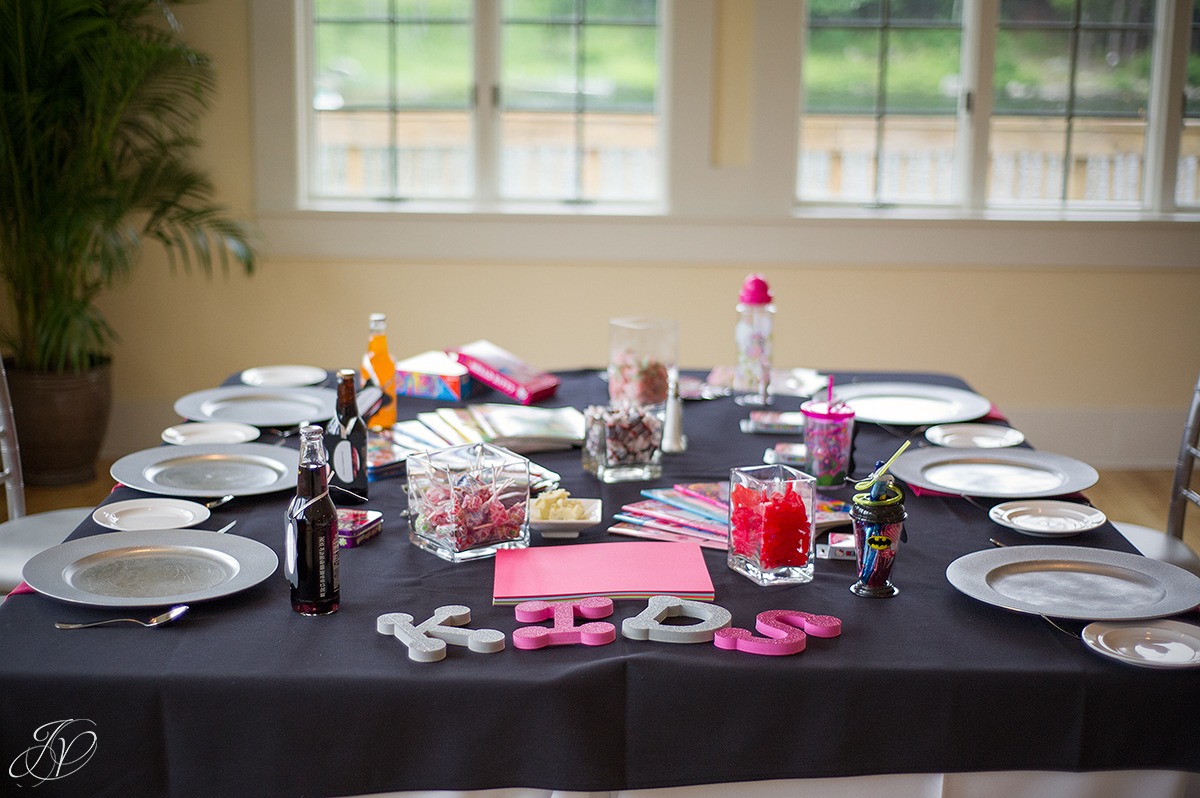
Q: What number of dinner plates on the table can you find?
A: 6